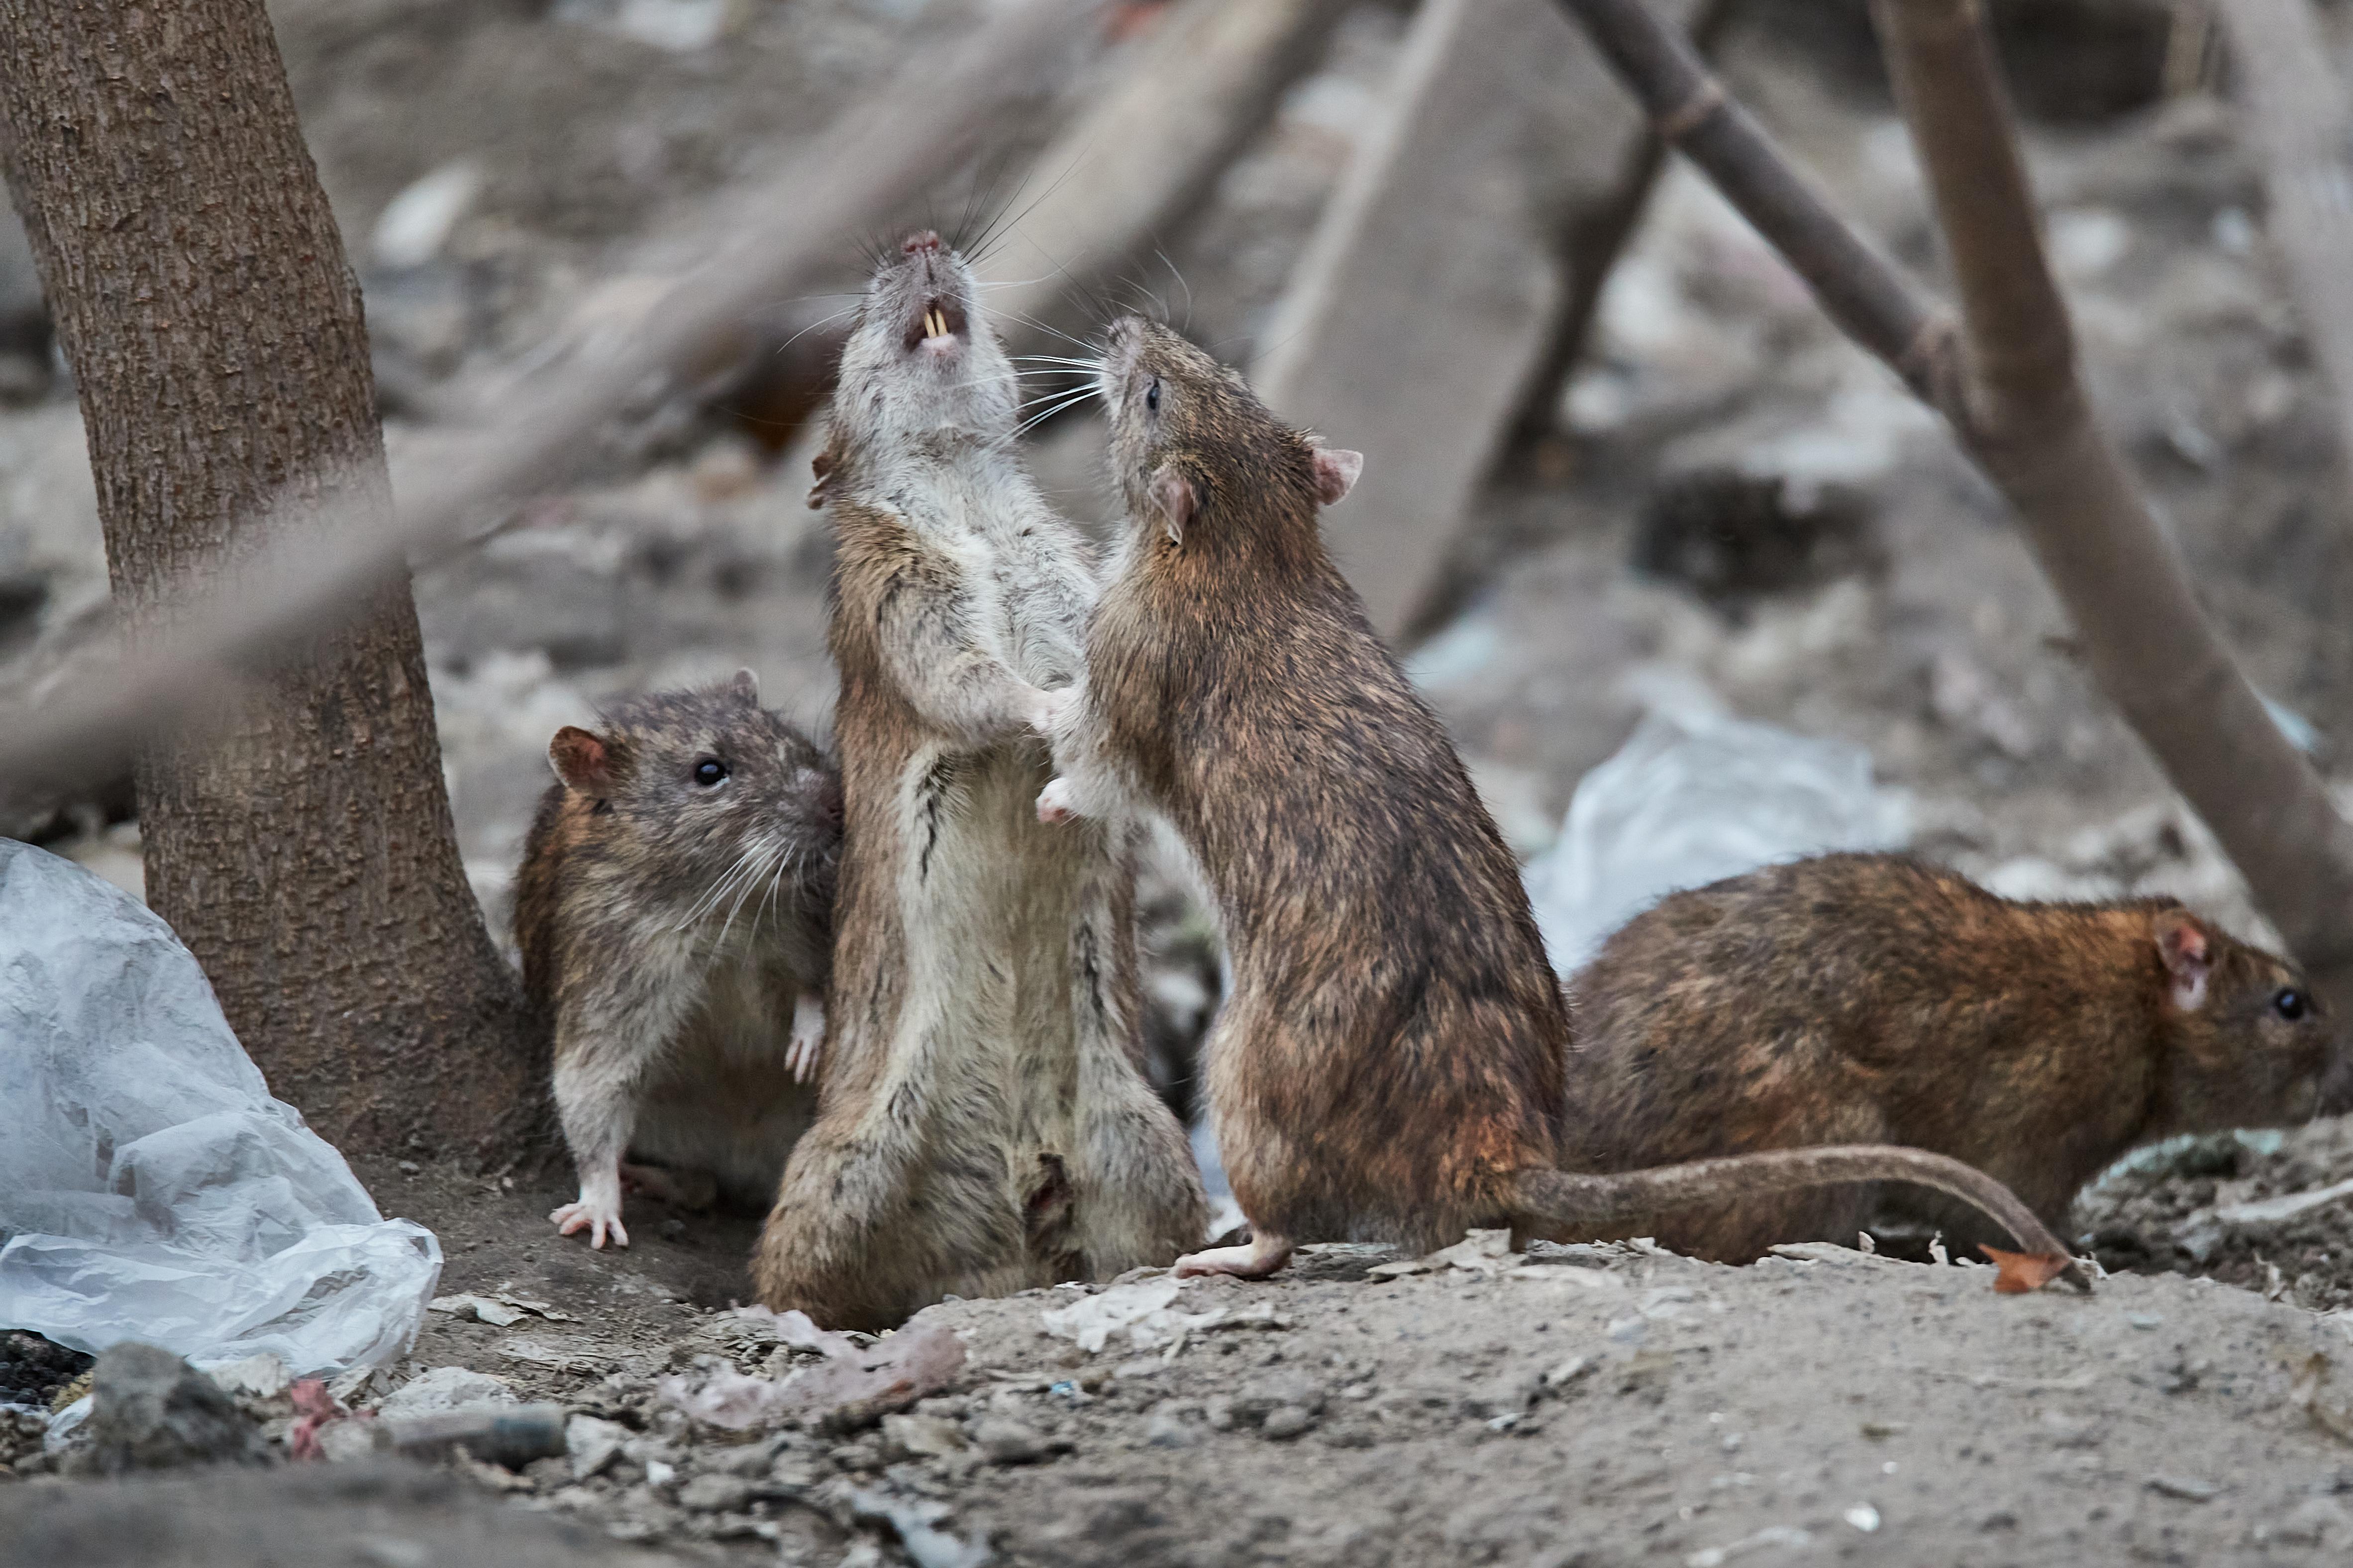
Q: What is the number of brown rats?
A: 4